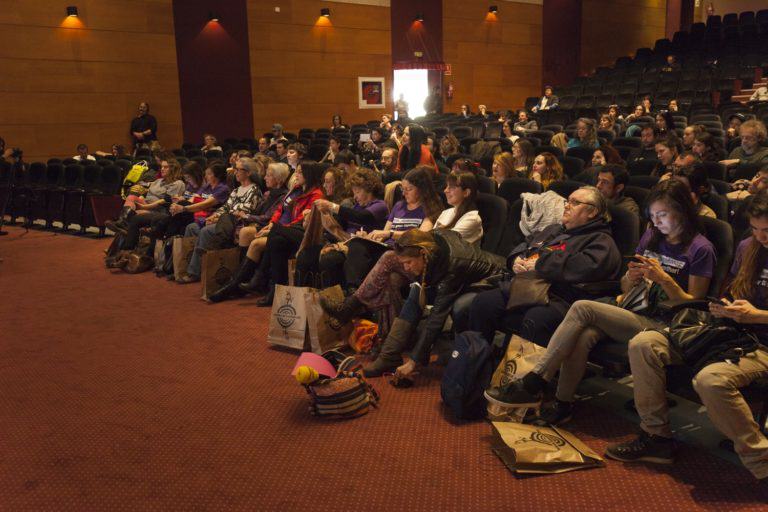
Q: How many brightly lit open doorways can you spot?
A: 1